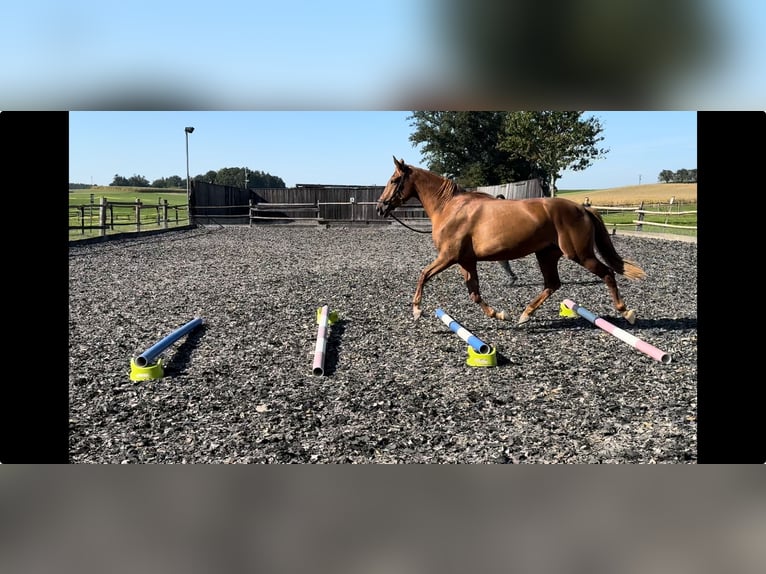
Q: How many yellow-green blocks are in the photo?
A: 4